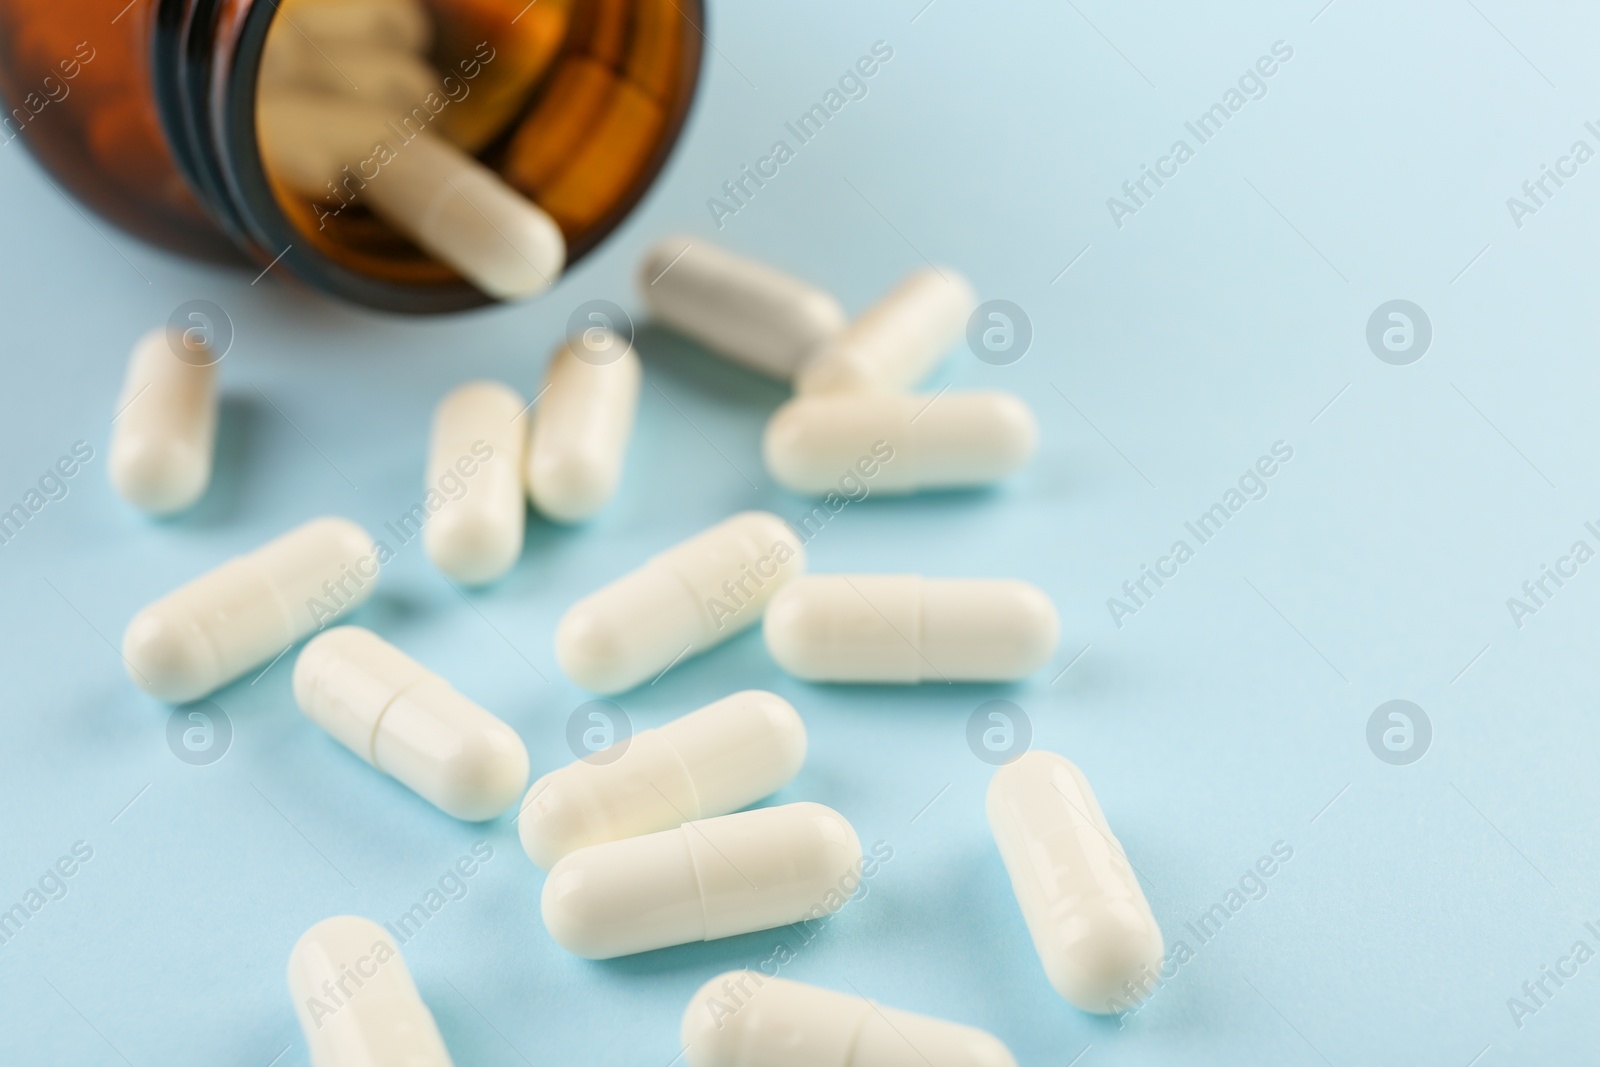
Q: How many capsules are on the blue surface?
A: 15